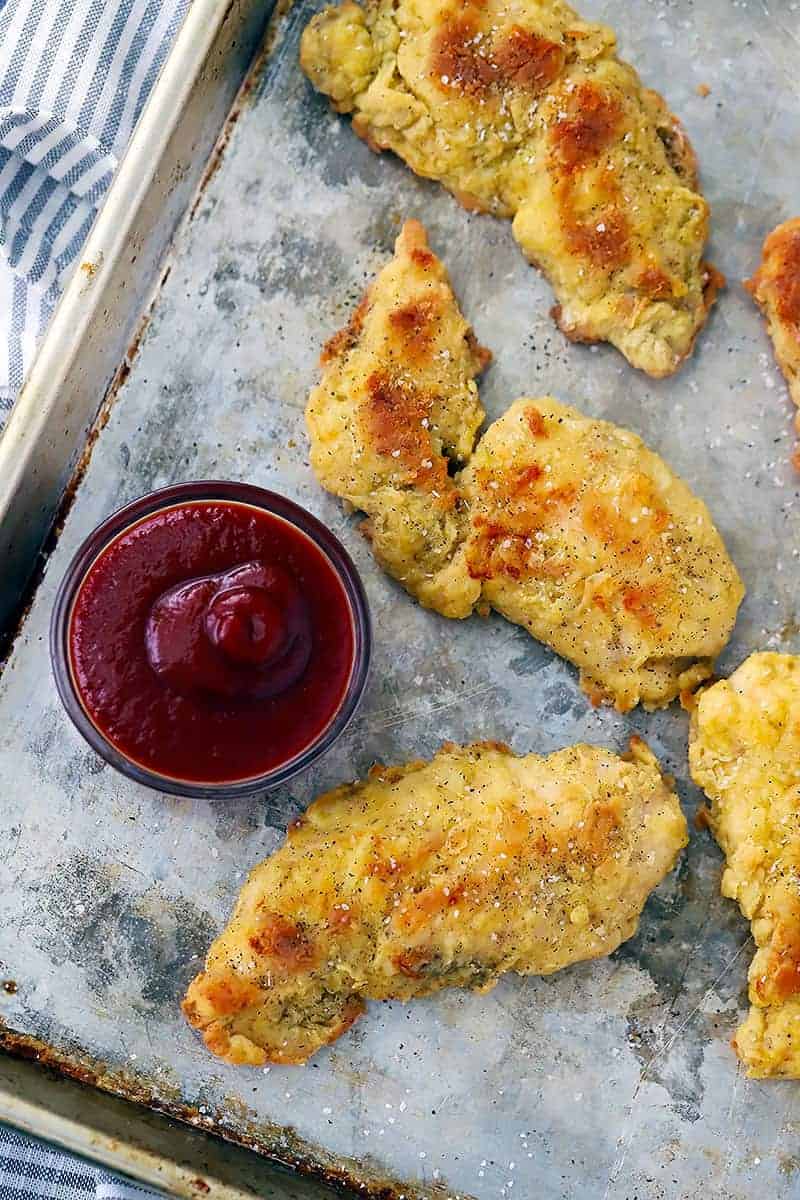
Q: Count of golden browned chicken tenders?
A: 5